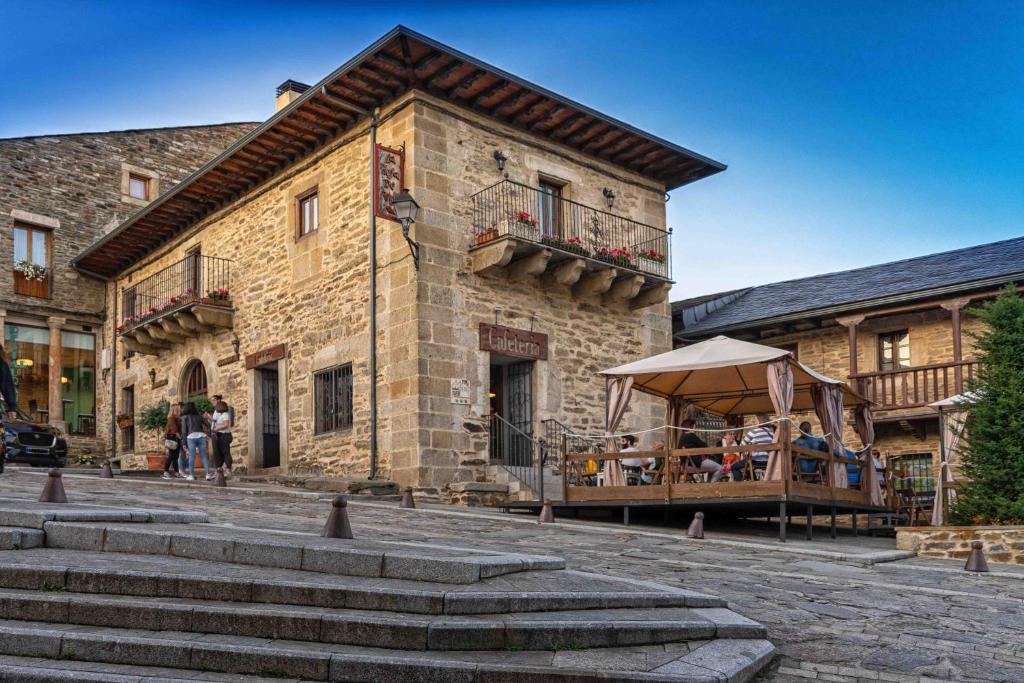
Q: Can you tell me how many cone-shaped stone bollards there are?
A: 8